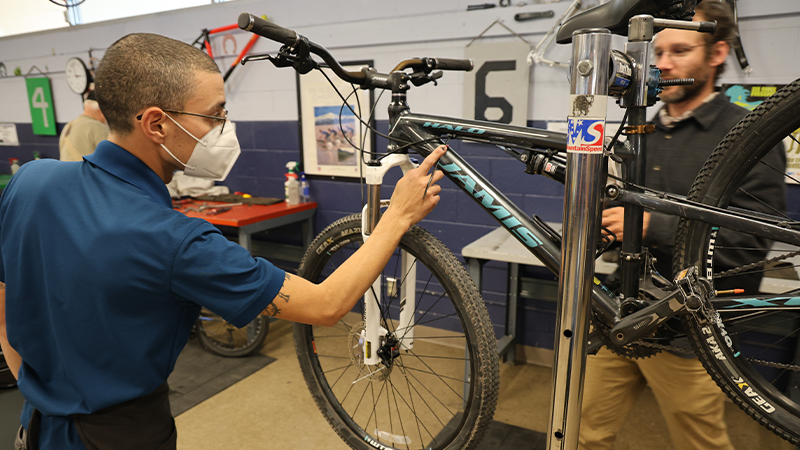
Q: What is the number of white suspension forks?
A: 1